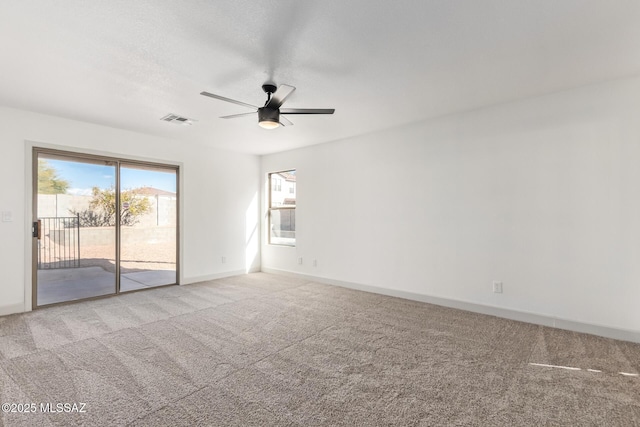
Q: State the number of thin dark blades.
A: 5